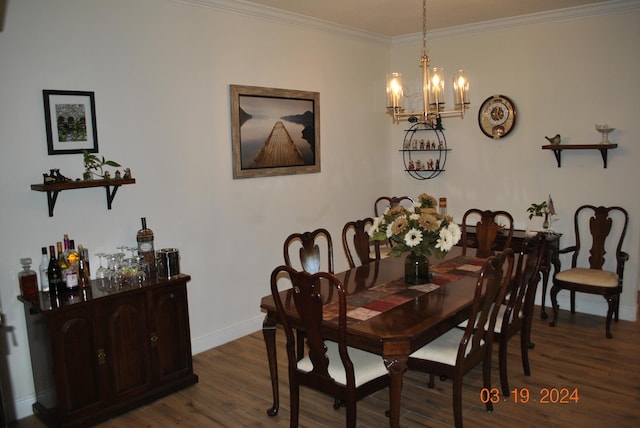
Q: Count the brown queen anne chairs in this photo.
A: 8